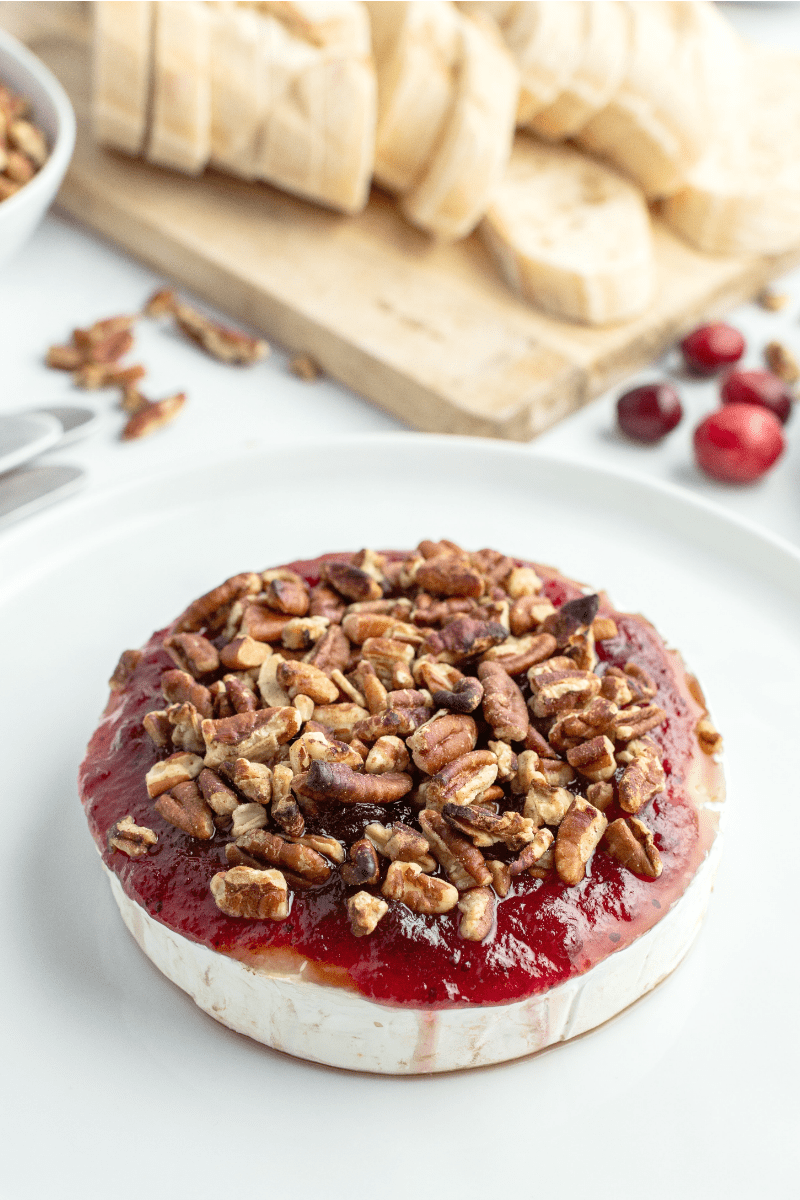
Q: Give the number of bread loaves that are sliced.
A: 2